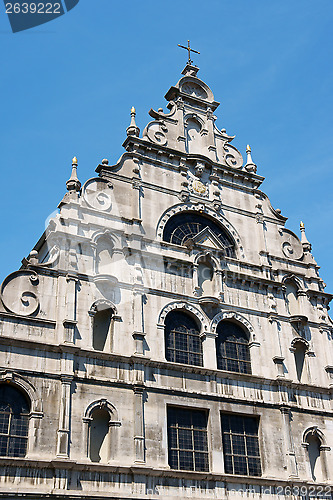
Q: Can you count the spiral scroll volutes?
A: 5